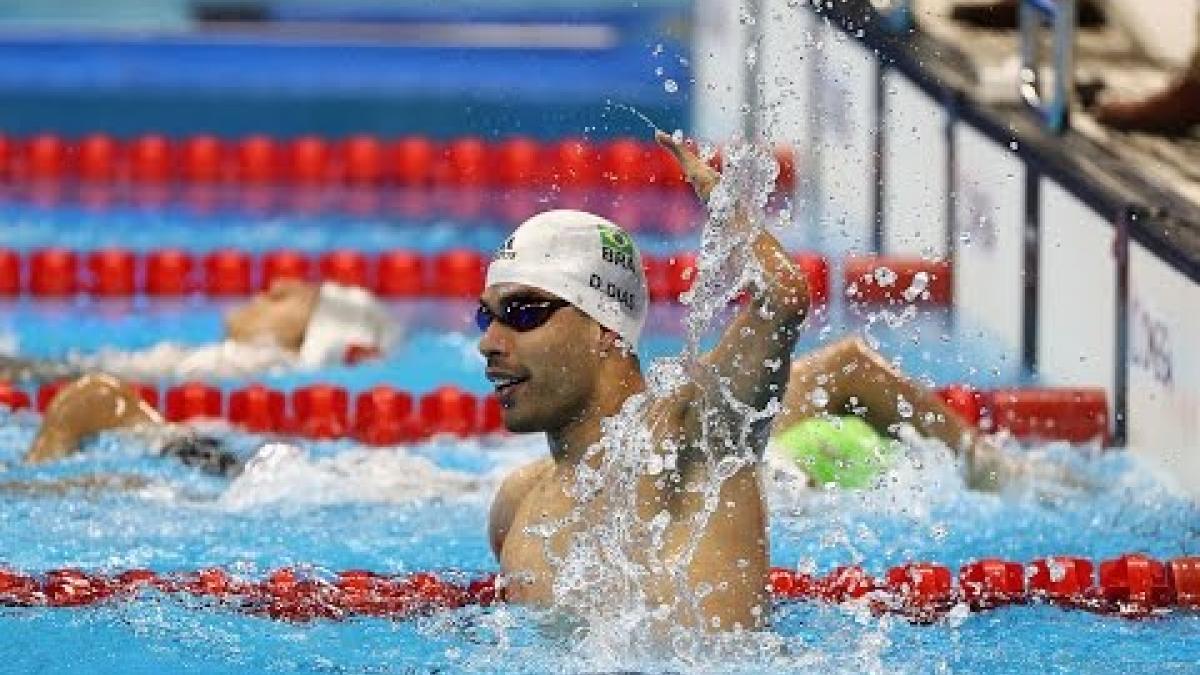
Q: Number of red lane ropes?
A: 4